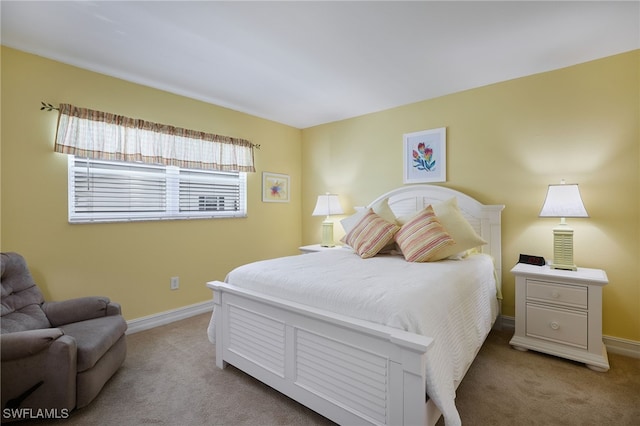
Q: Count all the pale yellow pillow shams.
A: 2